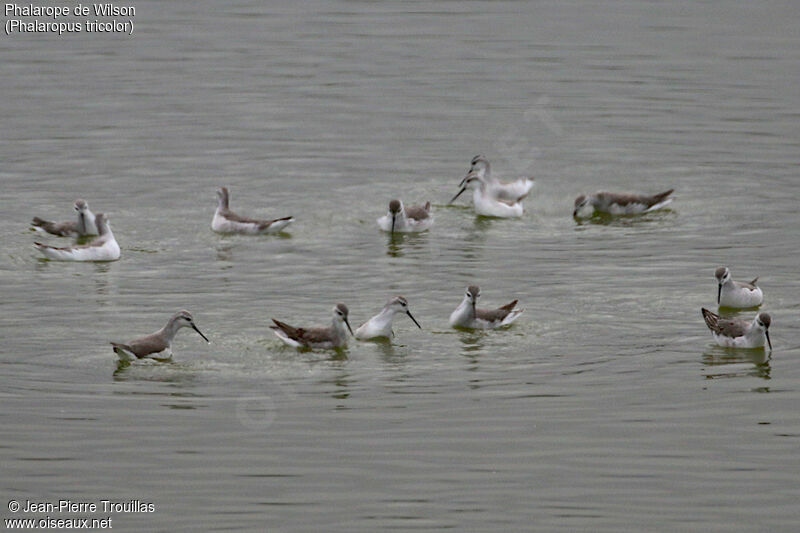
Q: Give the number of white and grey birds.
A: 13